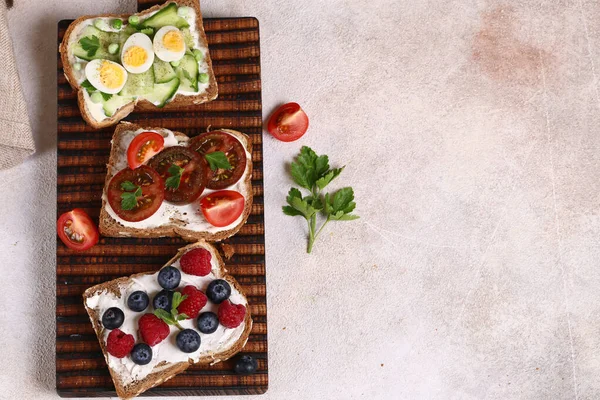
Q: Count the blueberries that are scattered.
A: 9